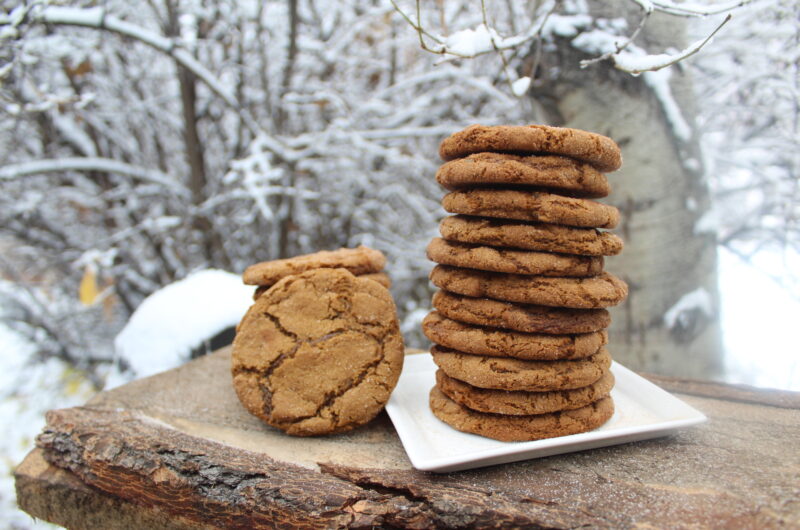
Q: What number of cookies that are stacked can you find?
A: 11